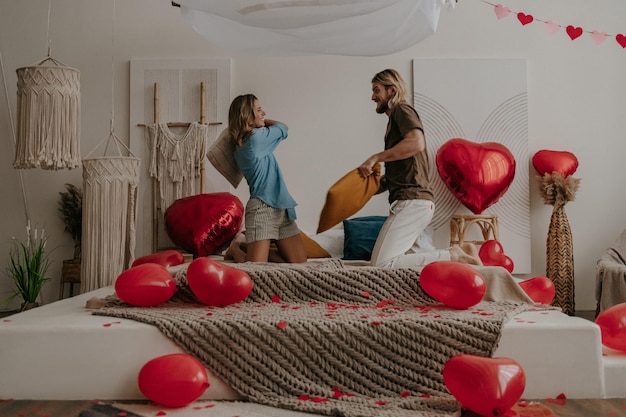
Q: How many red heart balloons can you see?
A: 12